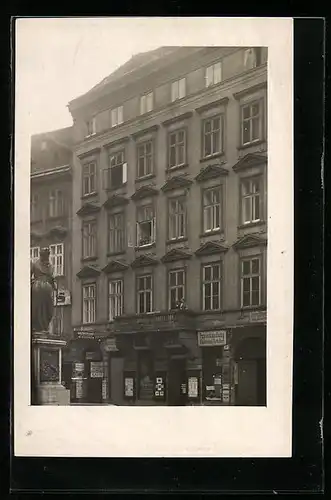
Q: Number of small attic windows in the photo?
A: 6